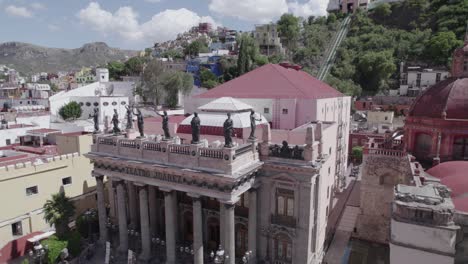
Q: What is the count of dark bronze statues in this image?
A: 8